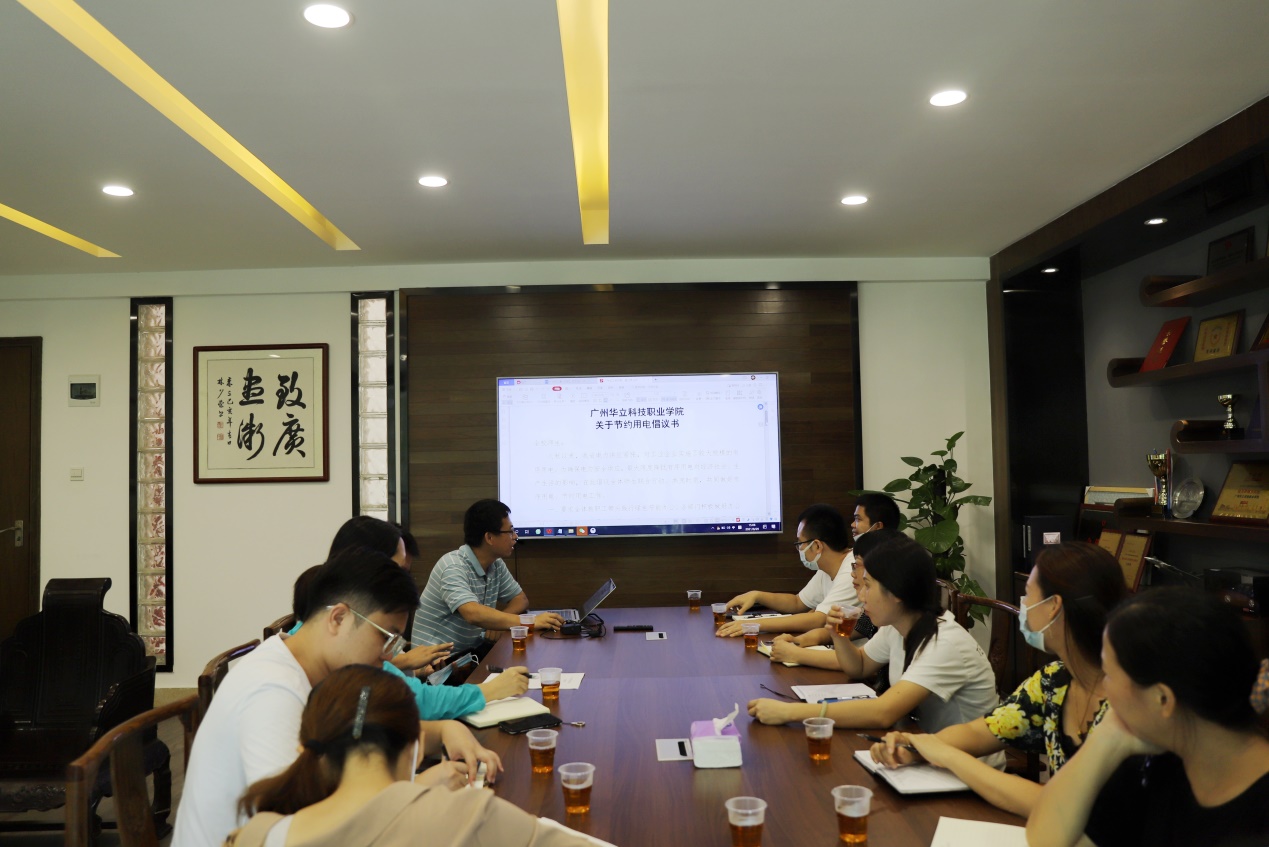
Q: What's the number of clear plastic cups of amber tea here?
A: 12